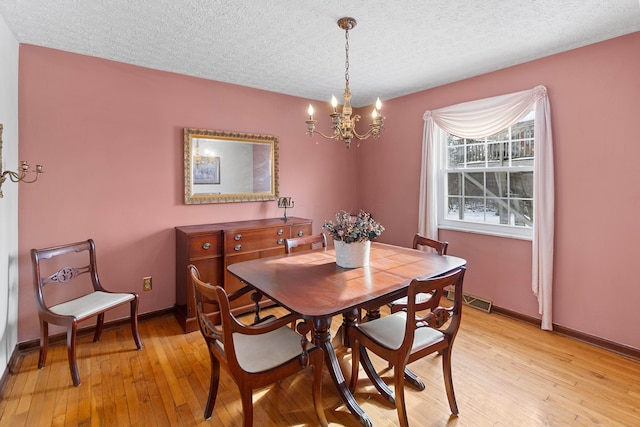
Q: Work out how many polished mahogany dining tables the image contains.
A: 1